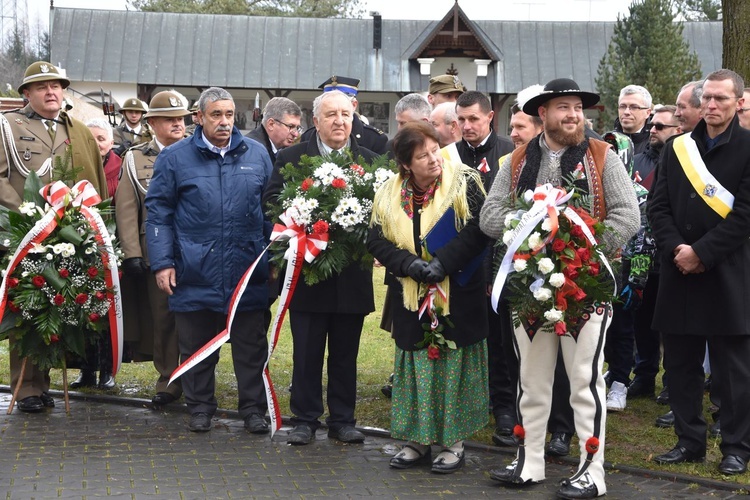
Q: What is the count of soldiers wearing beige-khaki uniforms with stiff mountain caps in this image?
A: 3